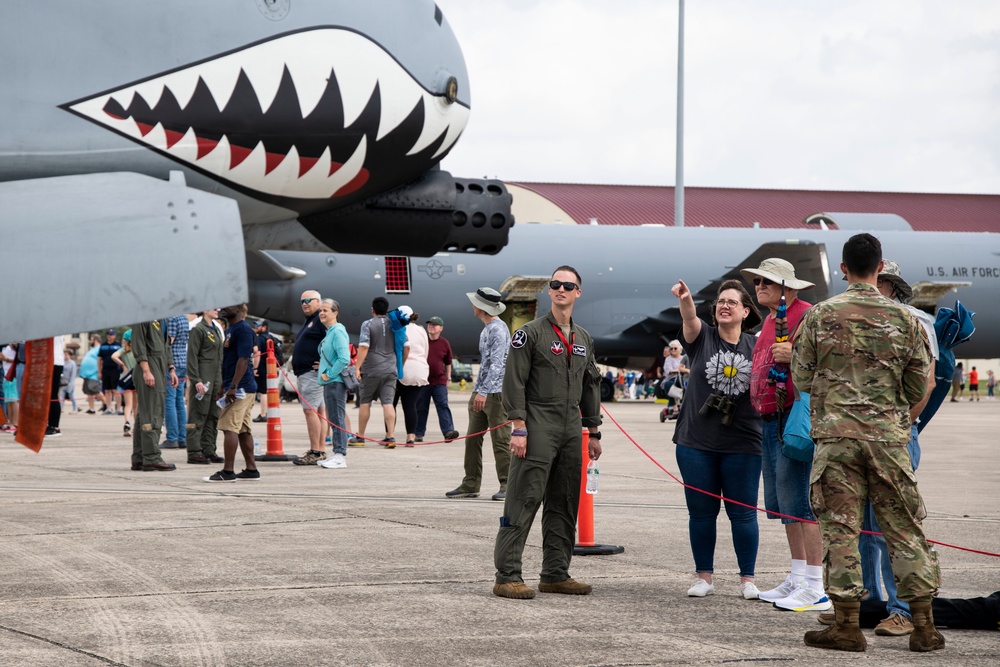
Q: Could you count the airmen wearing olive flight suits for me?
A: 3